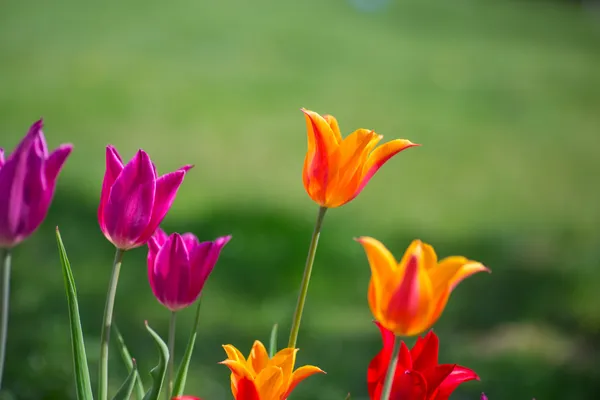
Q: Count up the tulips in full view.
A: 4